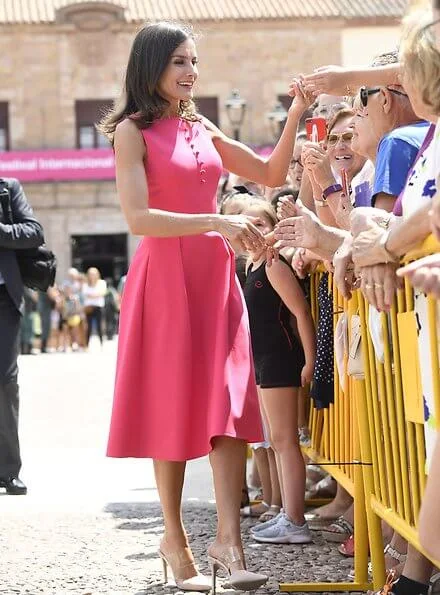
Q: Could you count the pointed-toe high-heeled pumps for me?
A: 2